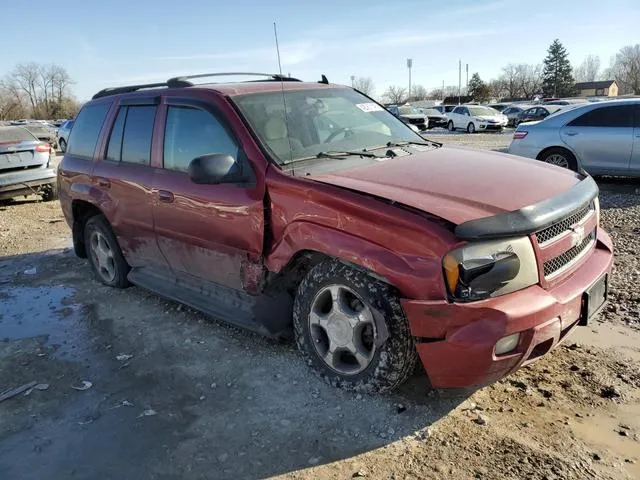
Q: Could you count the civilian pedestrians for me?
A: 0